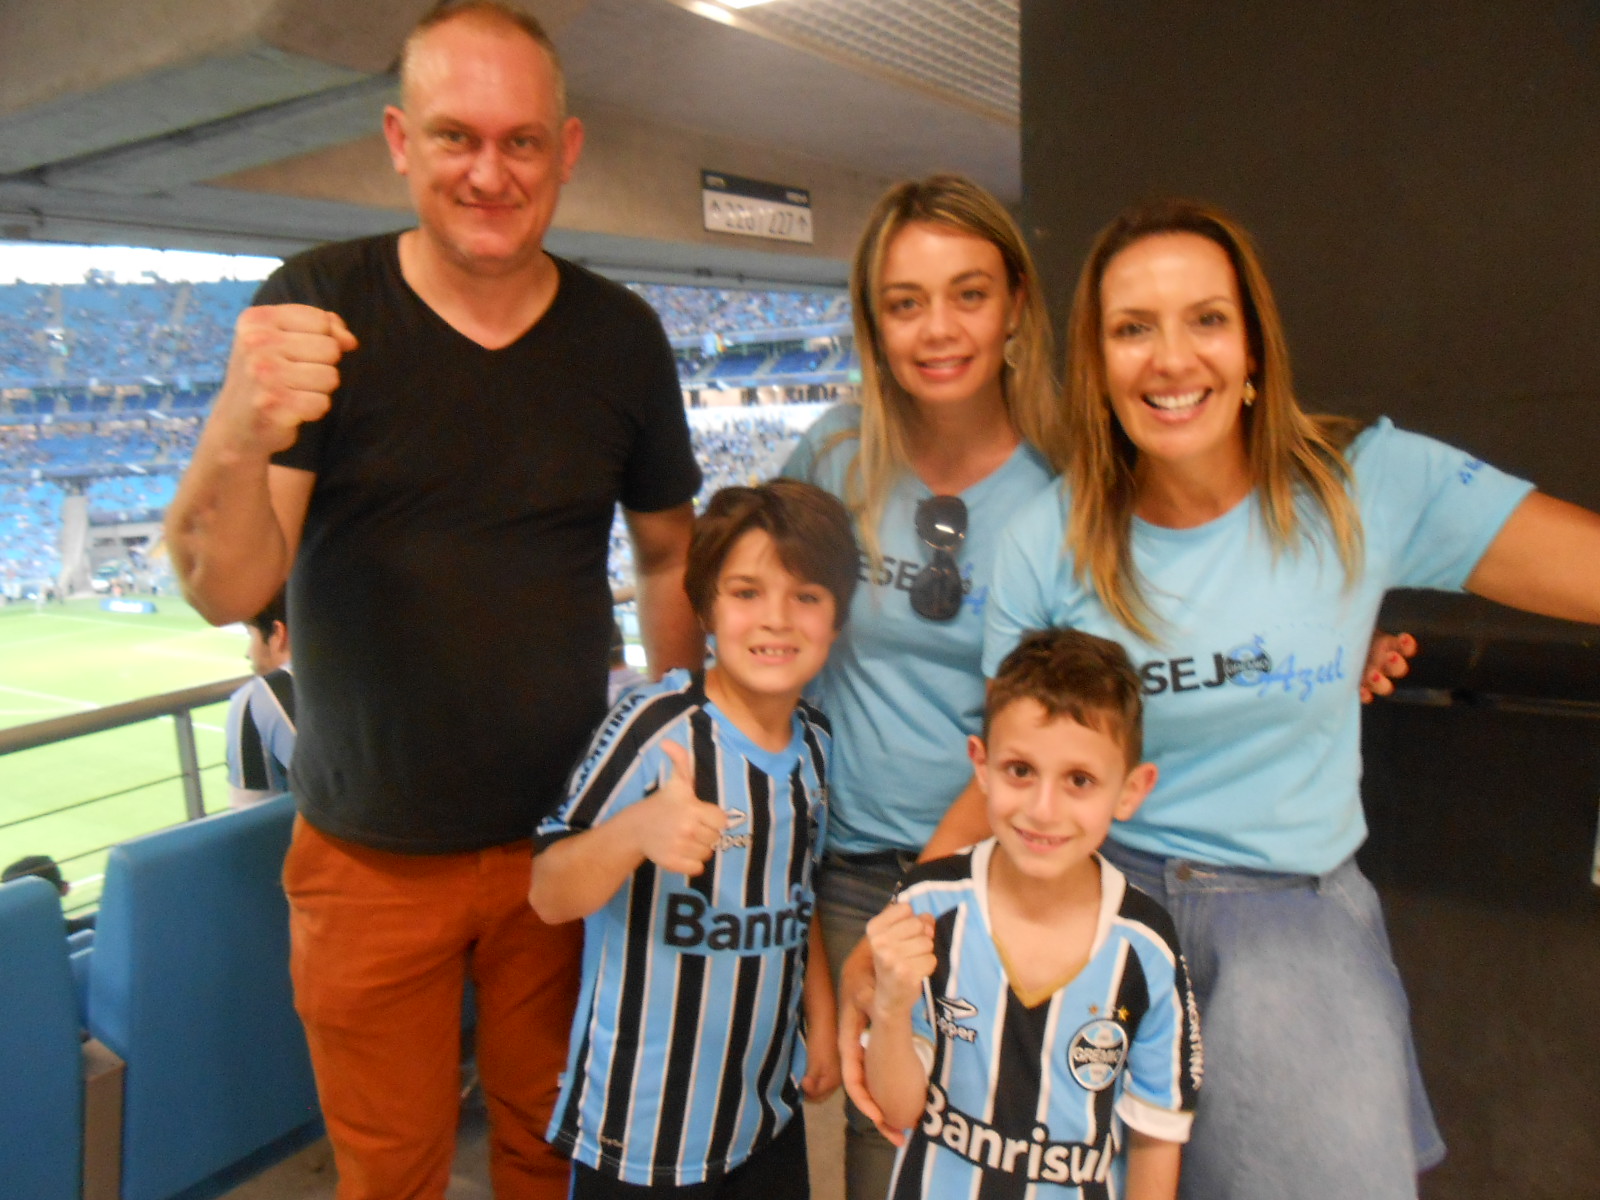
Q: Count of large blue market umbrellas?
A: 0